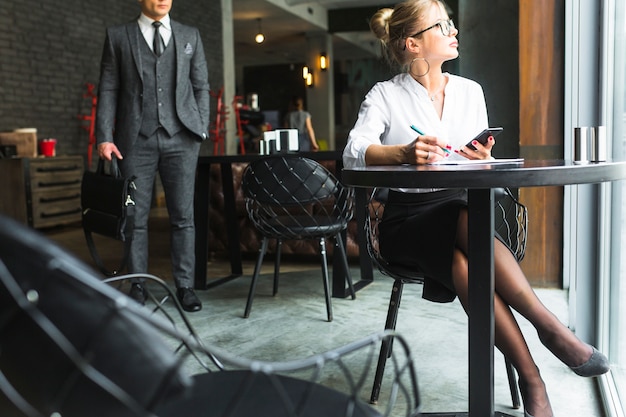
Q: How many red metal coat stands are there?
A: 3